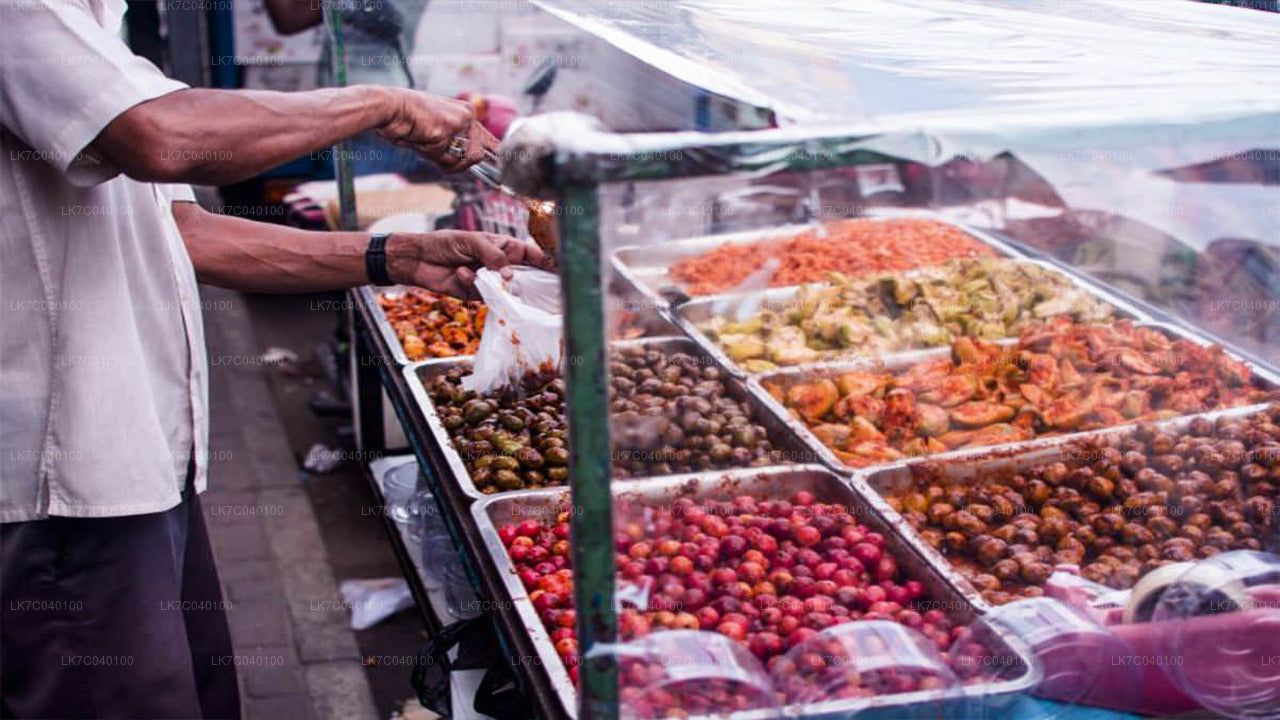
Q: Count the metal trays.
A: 7